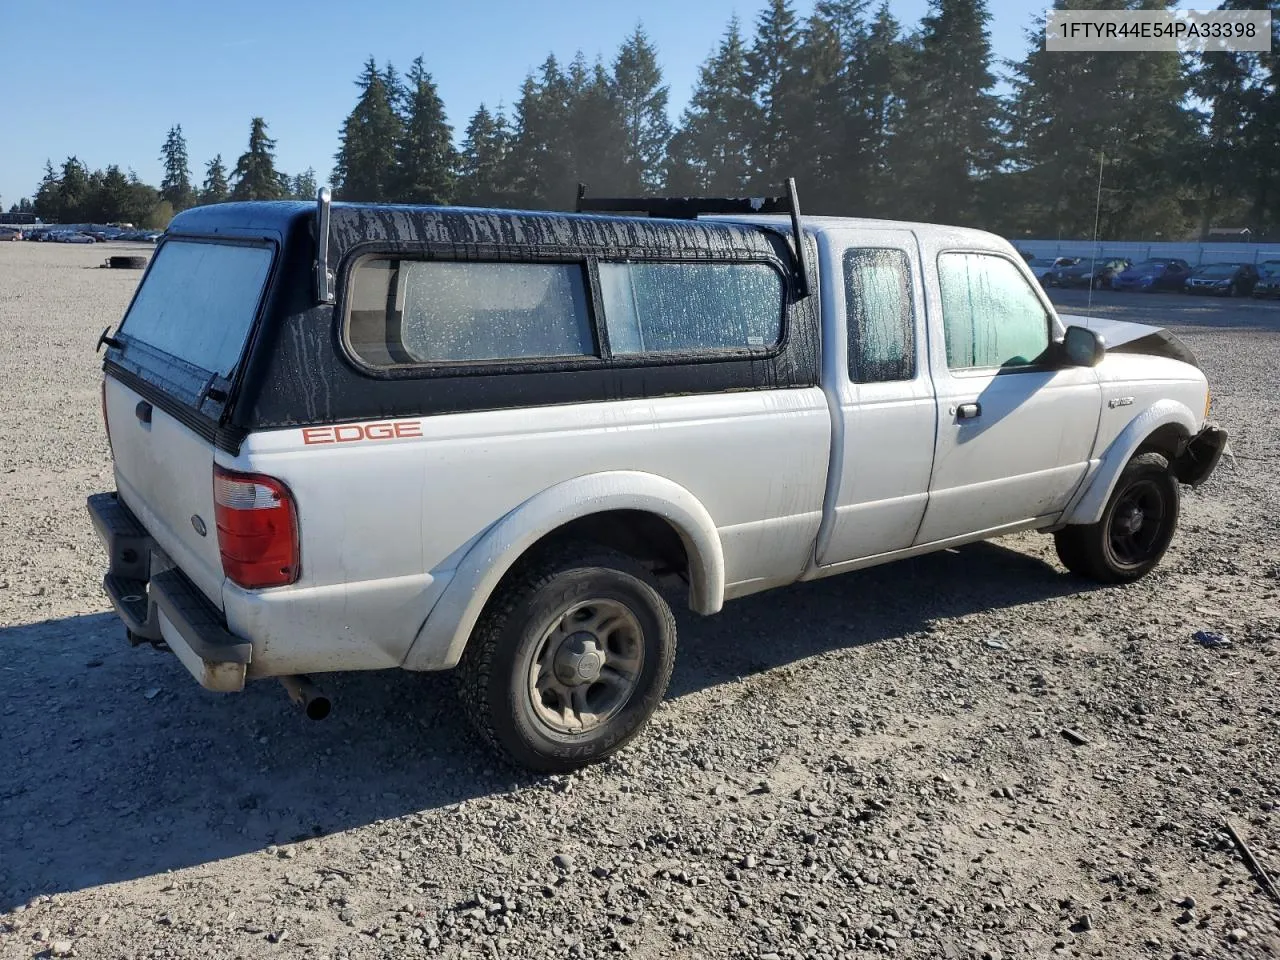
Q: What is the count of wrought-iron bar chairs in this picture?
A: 0